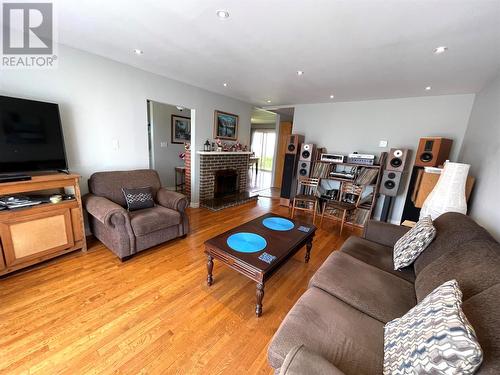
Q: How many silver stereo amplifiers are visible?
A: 2